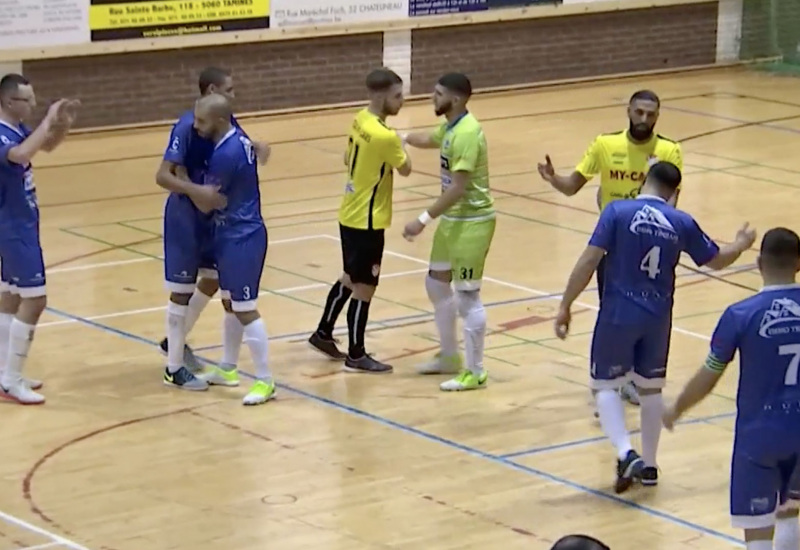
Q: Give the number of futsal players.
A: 8